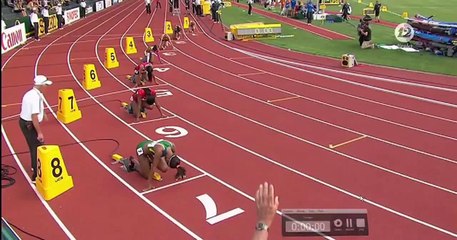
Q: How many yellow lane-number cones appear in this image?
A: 8